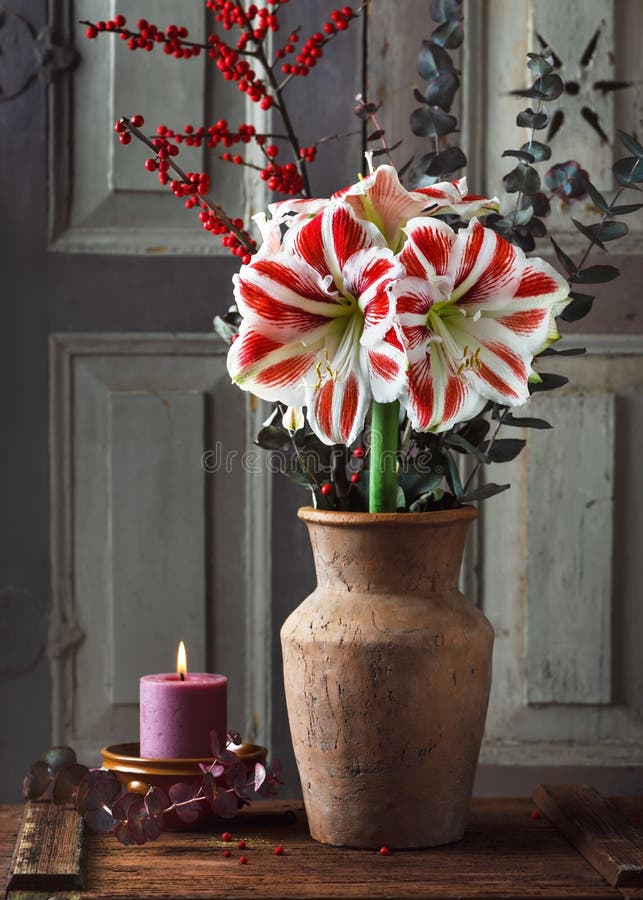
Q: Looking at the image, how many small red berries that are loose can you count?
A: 7